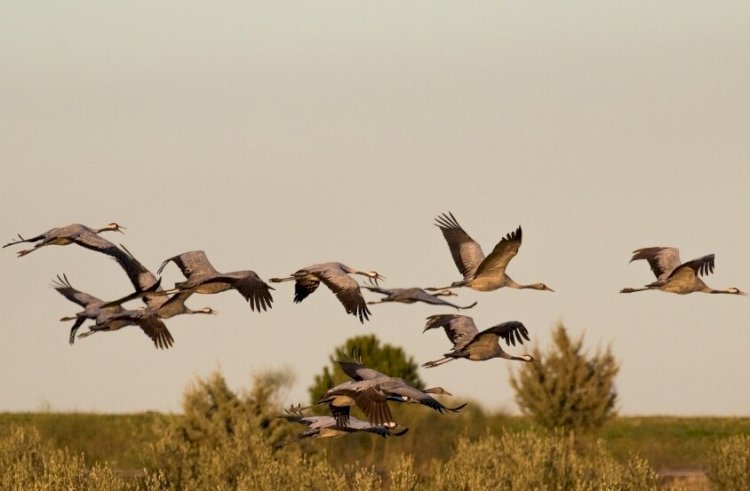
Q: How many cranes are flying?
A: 13